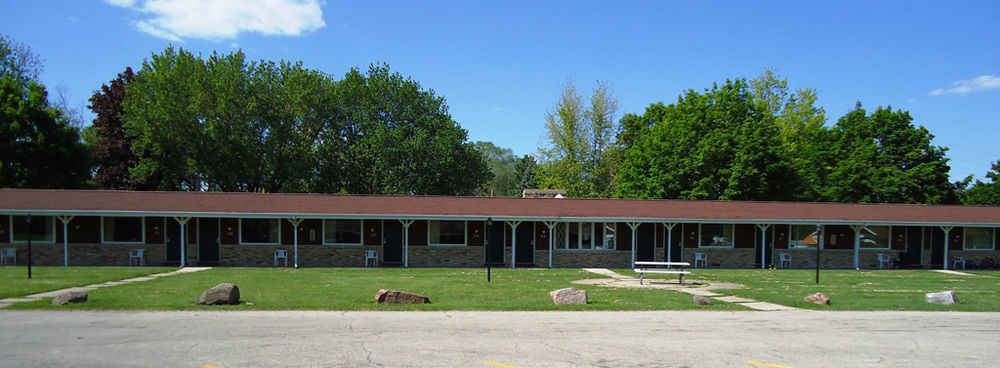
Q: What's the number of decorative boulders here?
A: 7